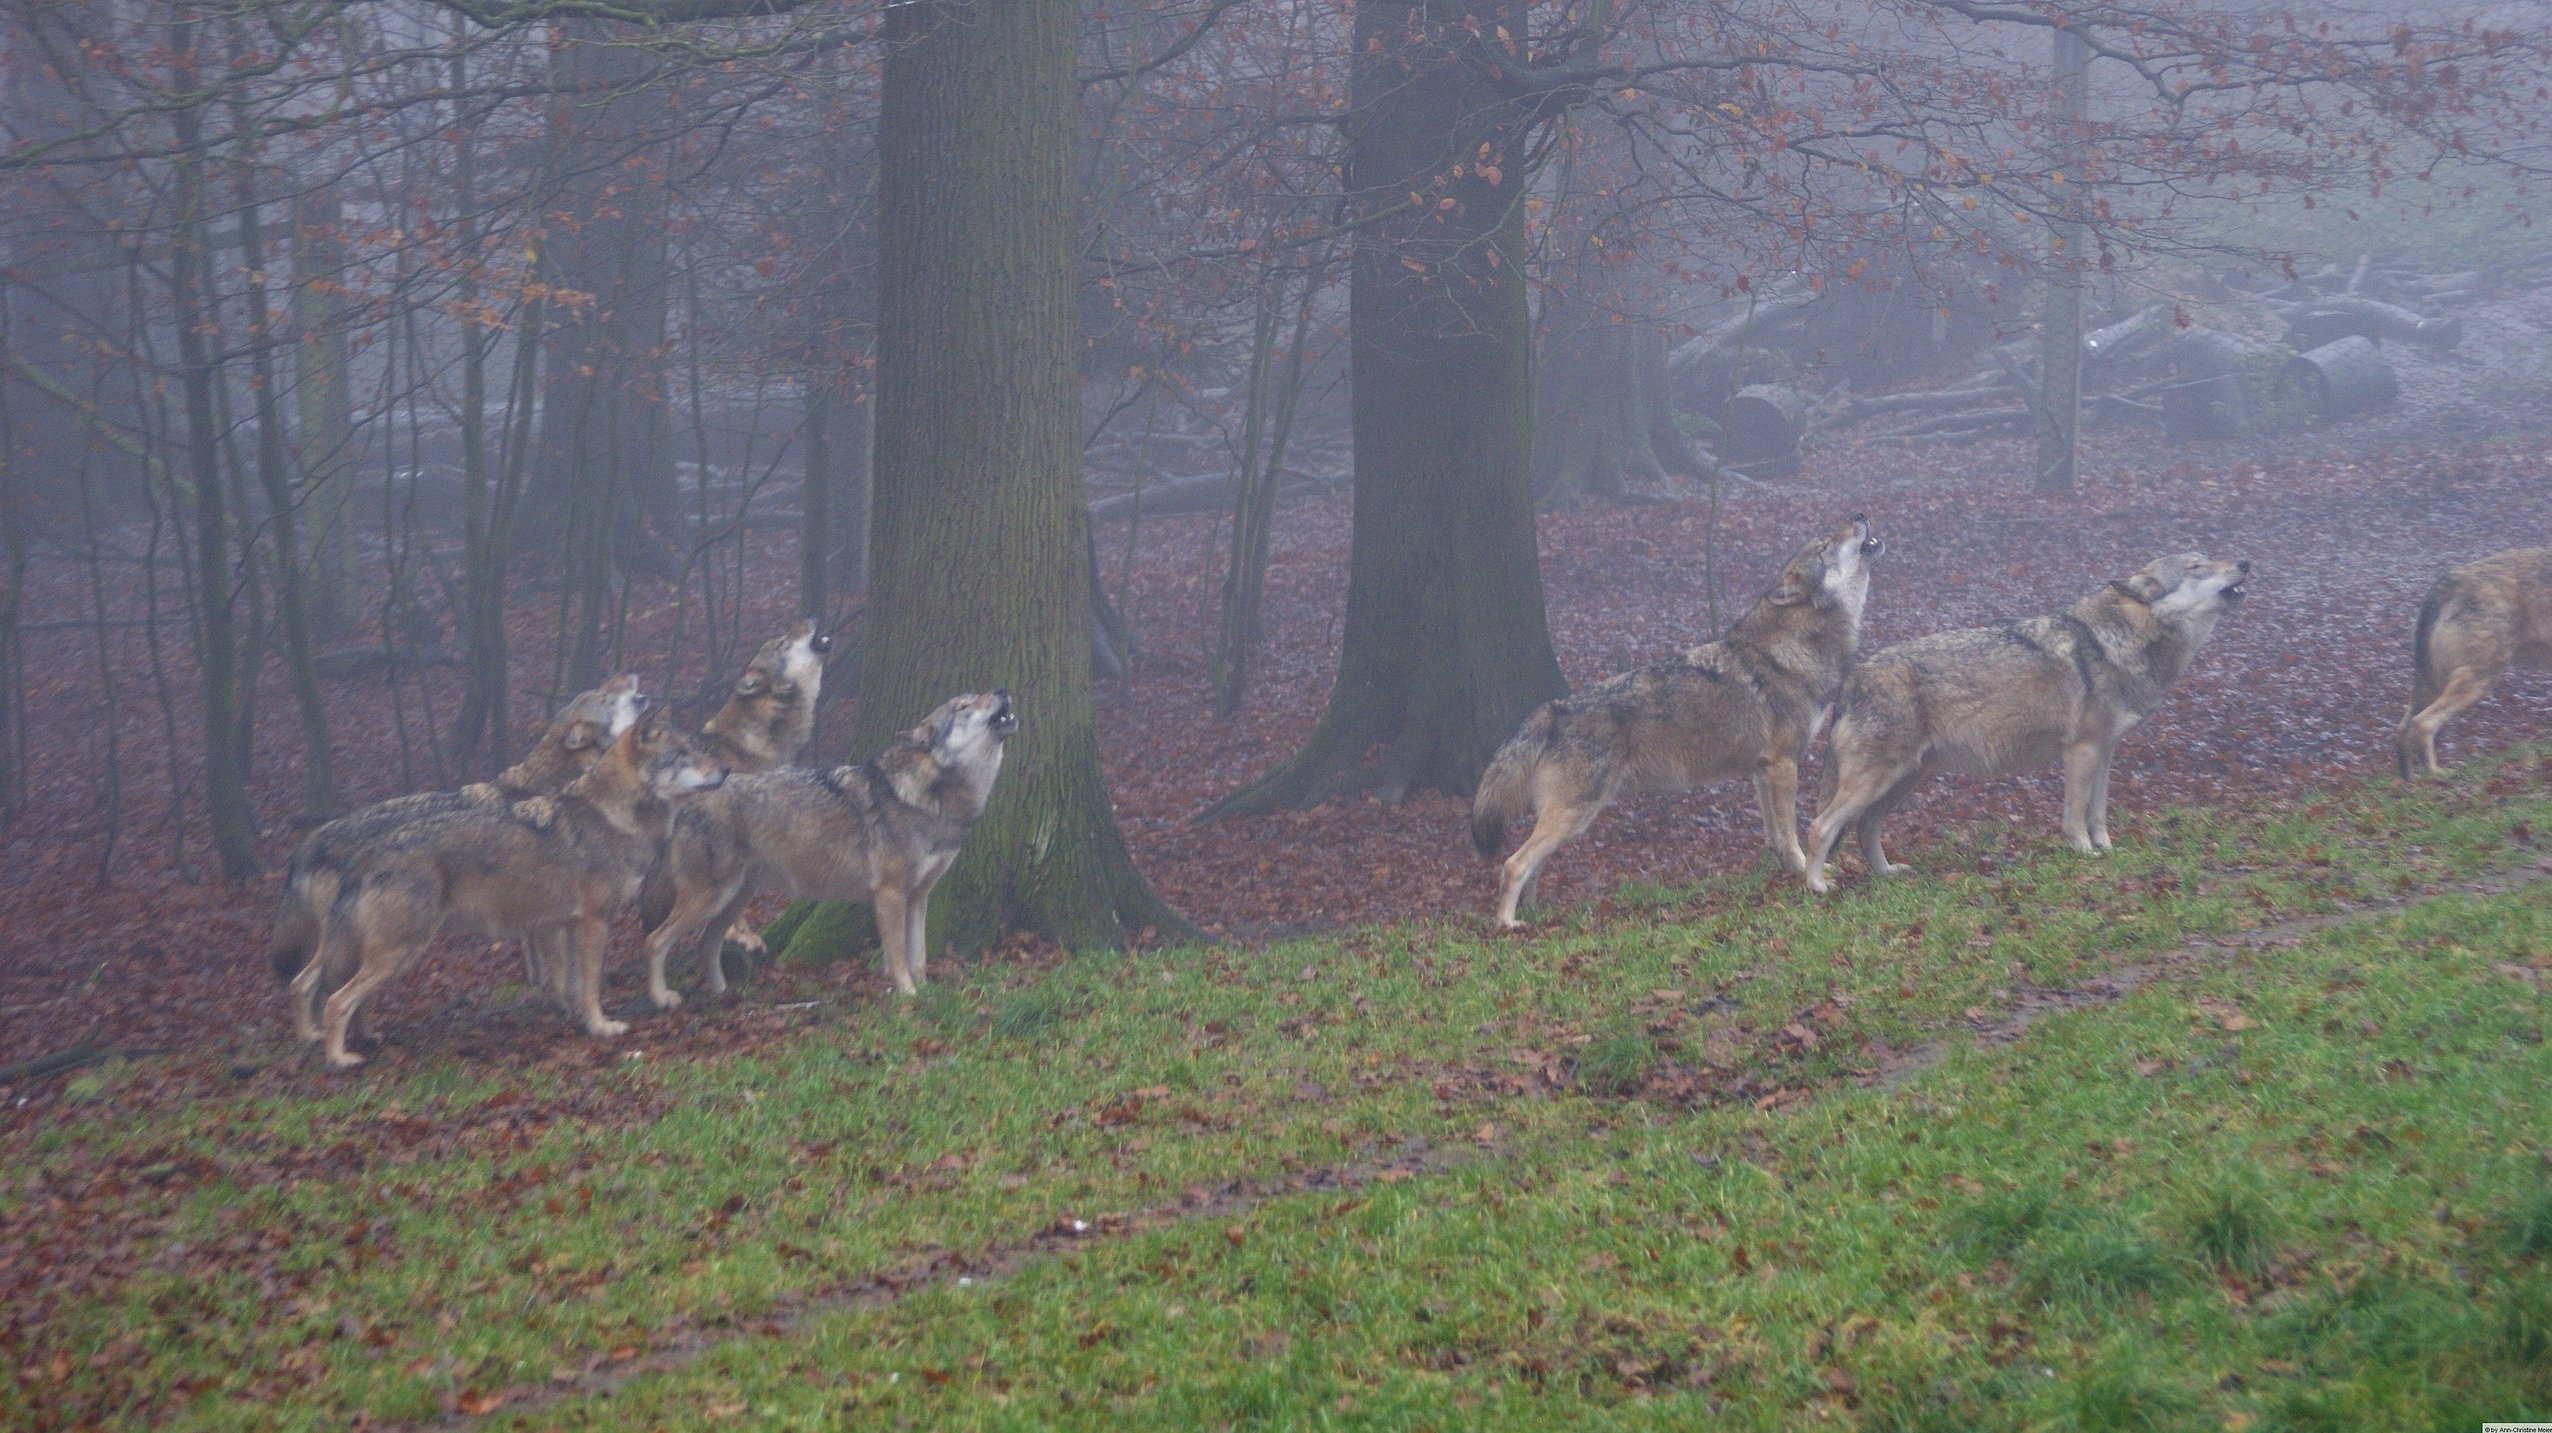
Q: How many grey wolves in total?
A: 7